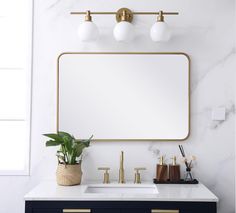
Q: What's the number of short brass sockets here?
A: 3